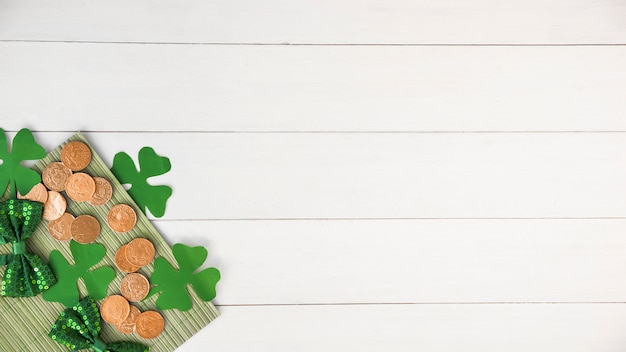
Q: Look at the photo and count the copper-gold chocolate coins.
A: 15